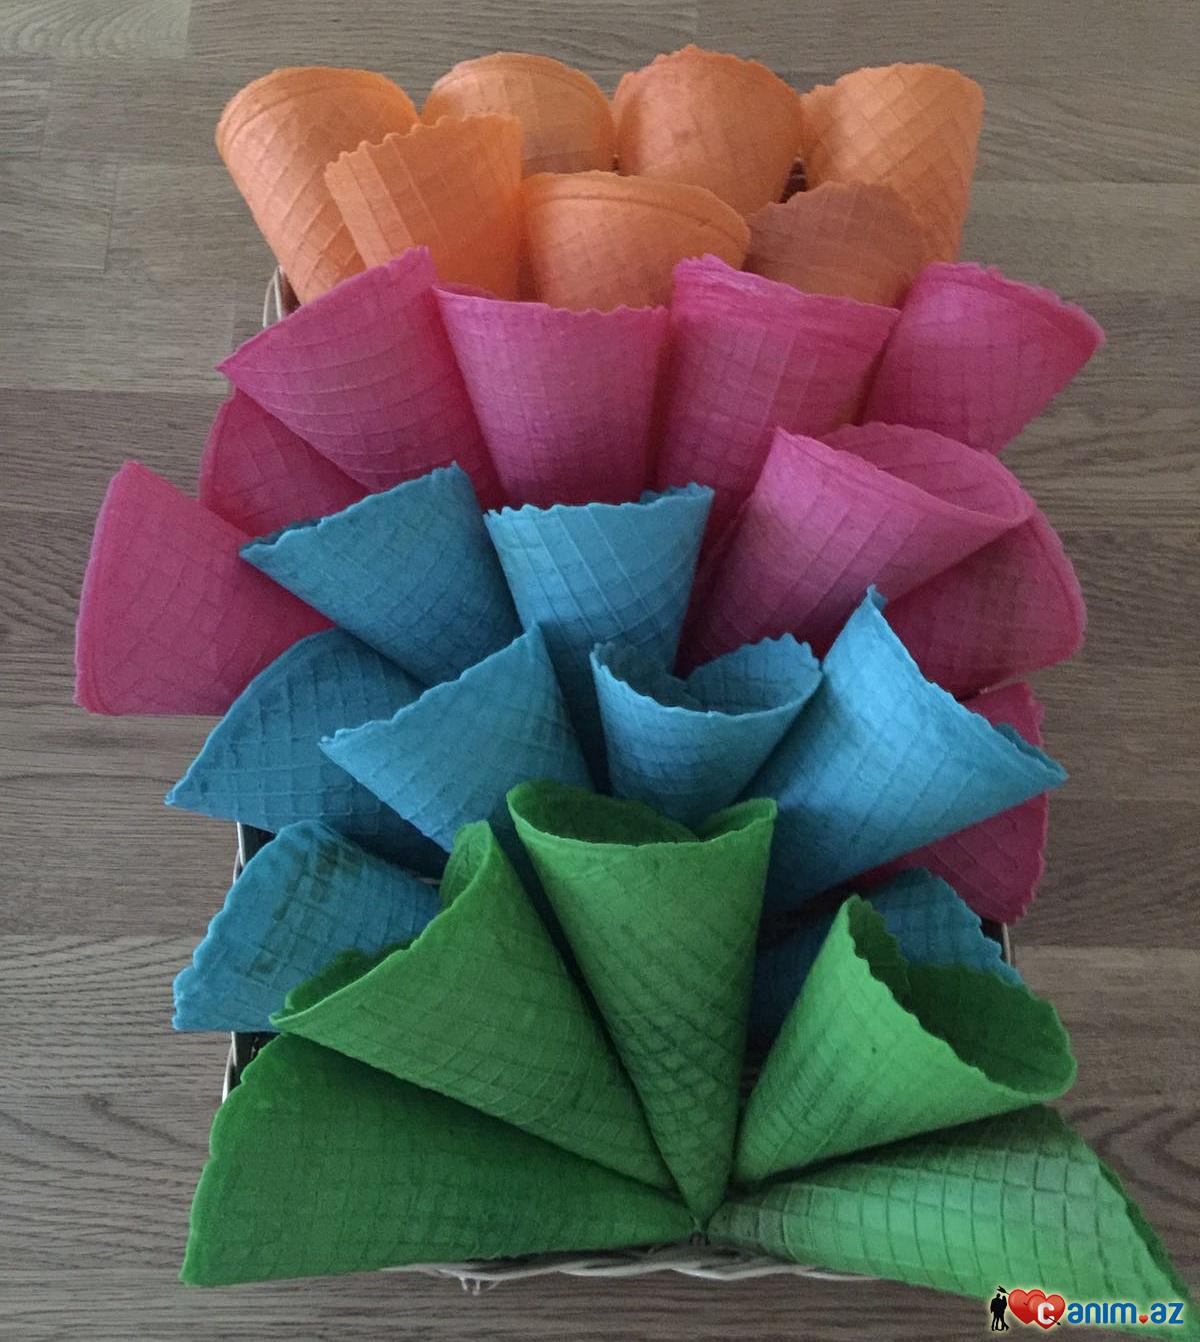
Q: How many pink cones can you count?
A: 9